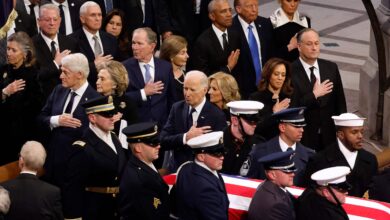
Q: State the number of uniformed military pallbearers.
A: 8